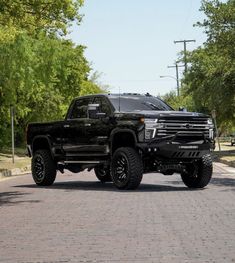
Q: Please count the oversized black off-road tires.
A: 4